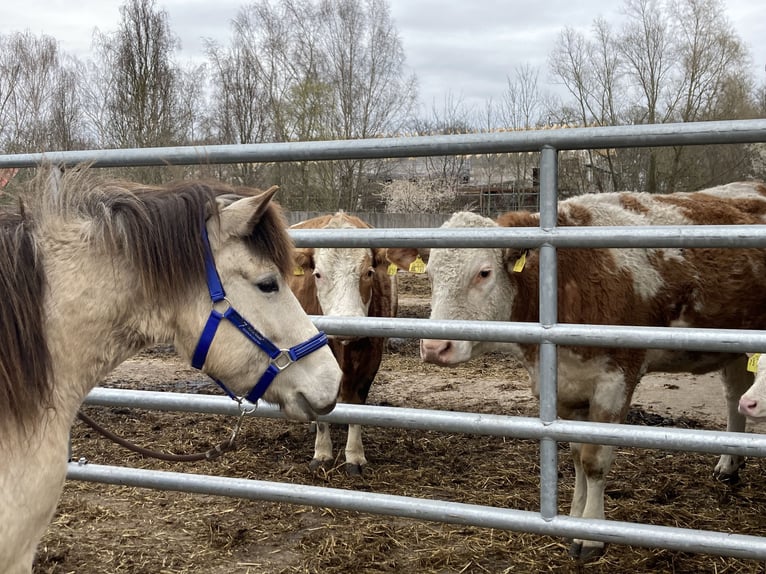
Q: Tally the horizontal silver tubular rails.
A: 5